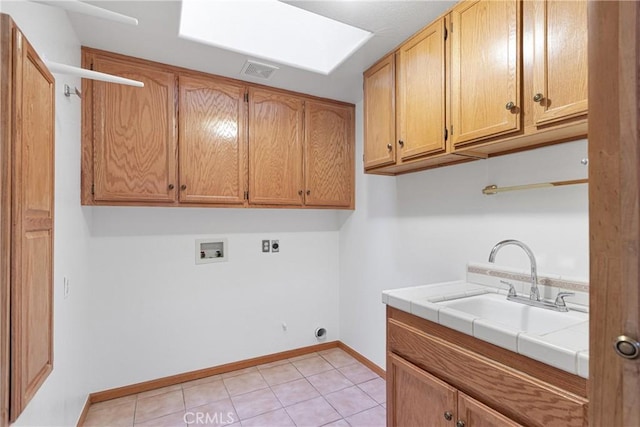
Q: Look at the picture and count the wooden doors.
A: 12